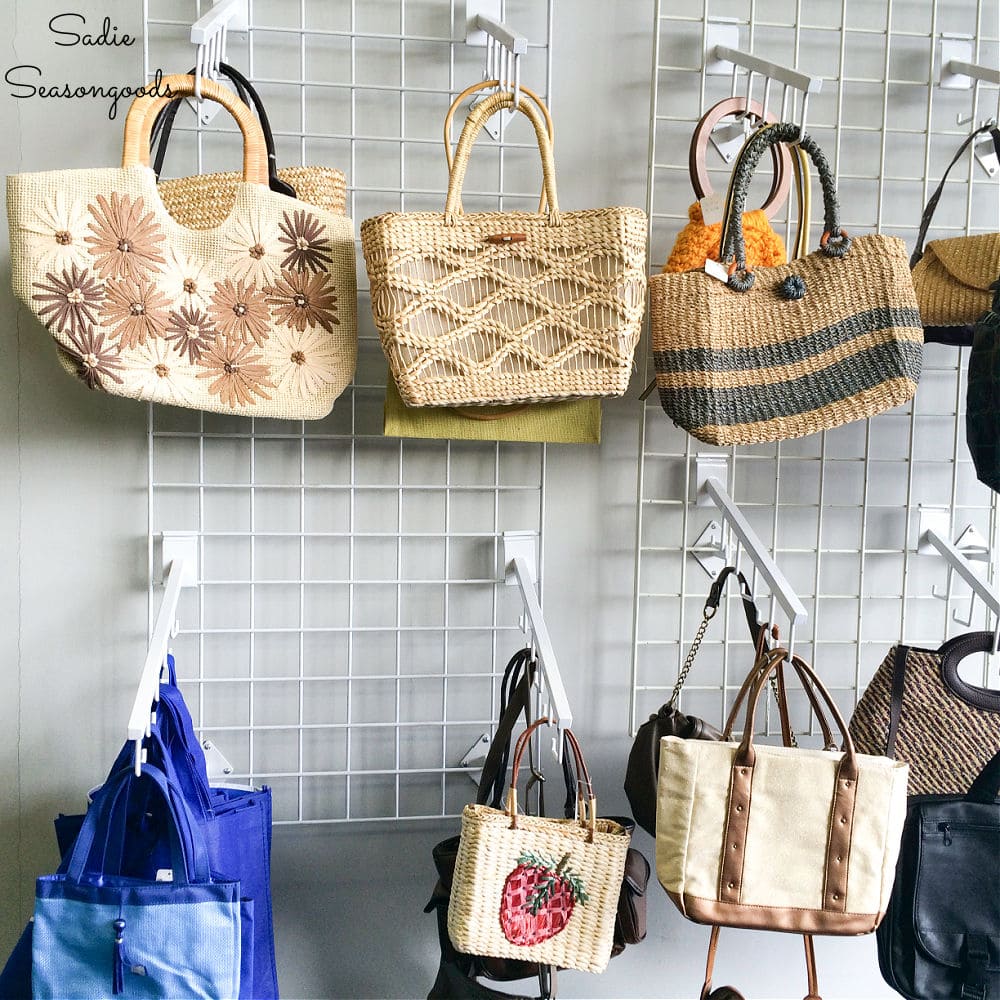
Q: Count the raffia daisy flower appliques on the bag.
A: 14